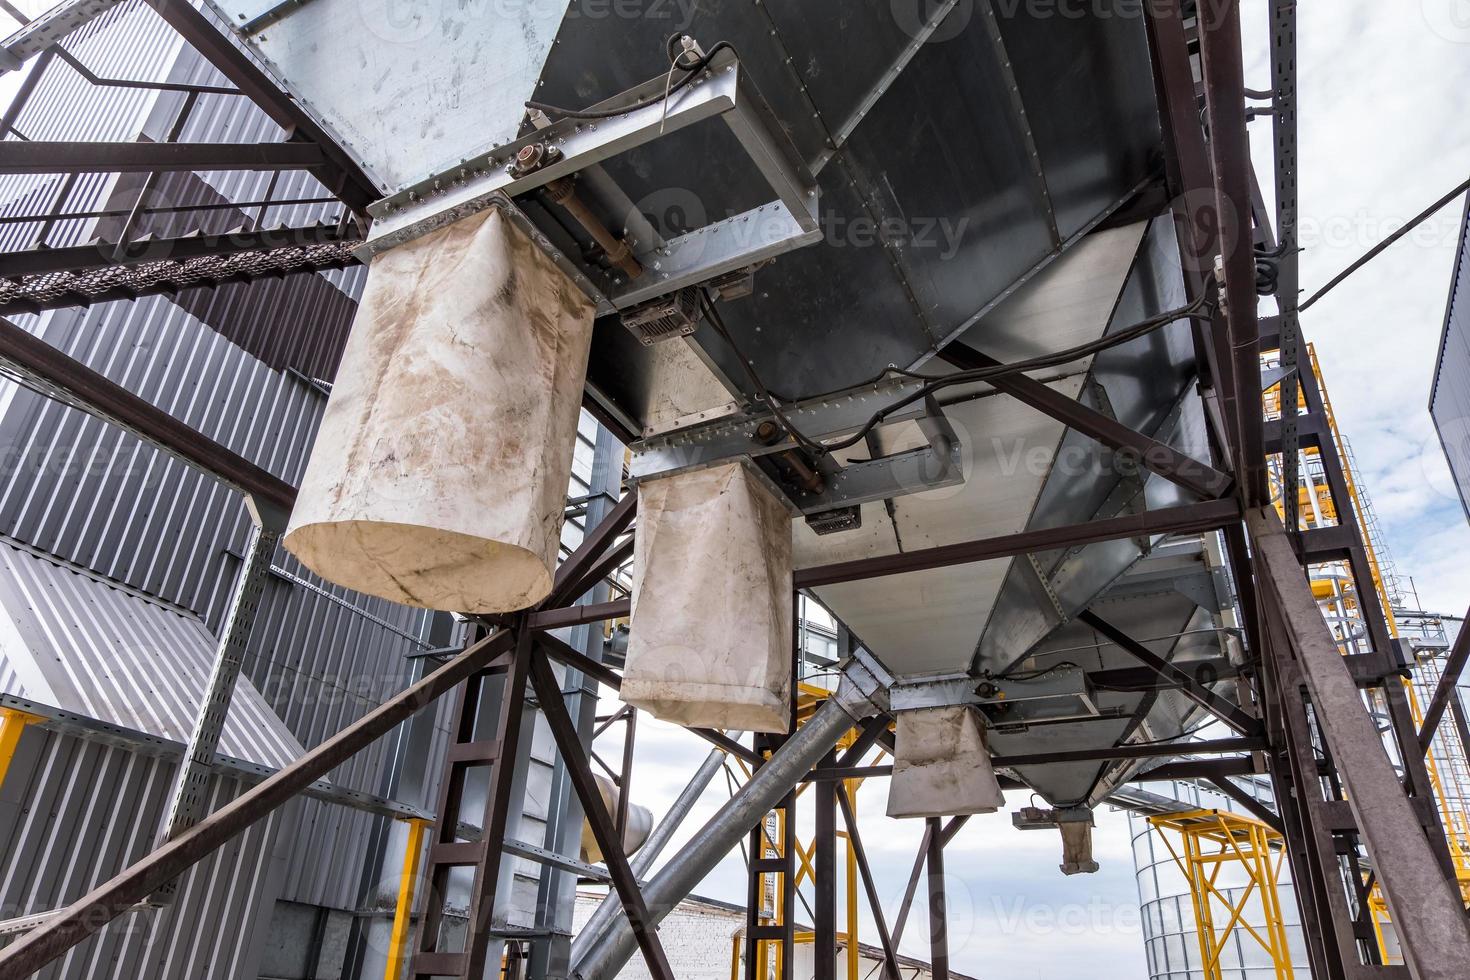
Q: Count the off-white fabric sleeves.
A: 4